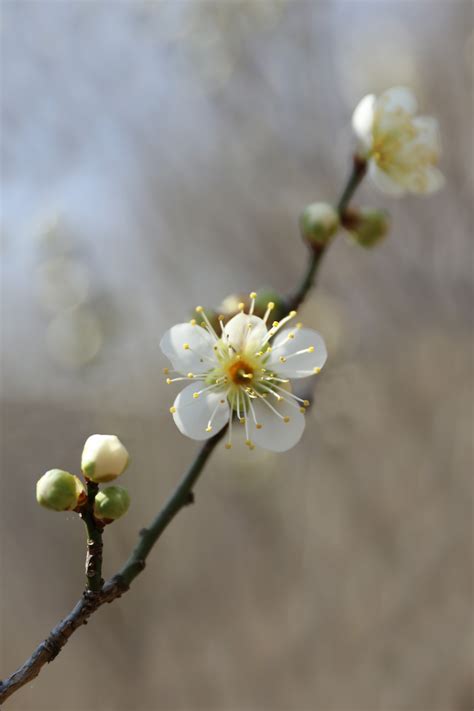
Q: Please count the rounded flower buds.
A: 5